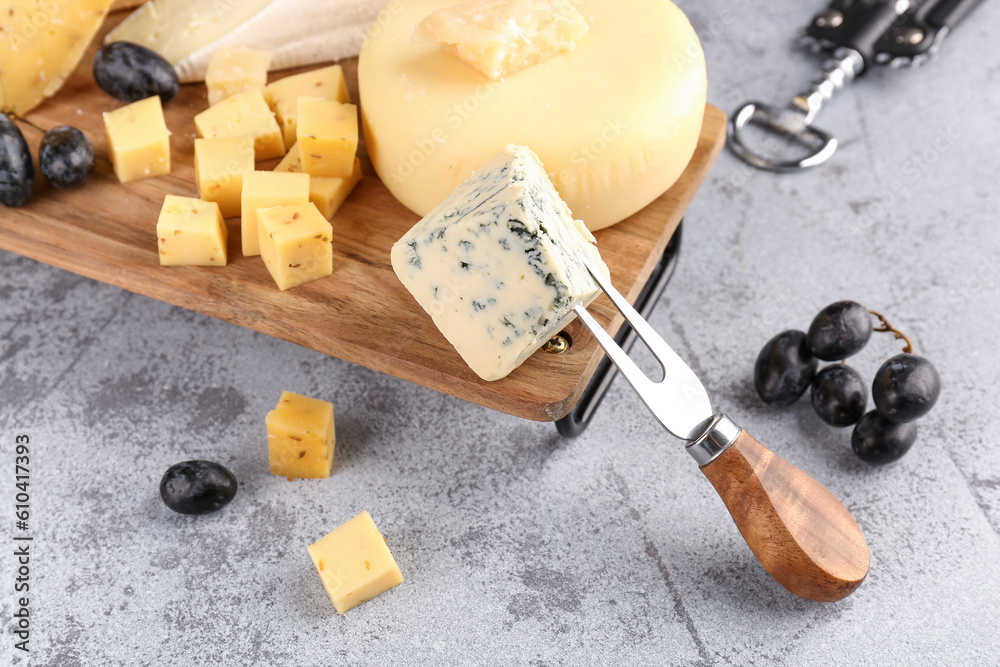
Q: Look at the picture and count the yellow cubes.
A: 12